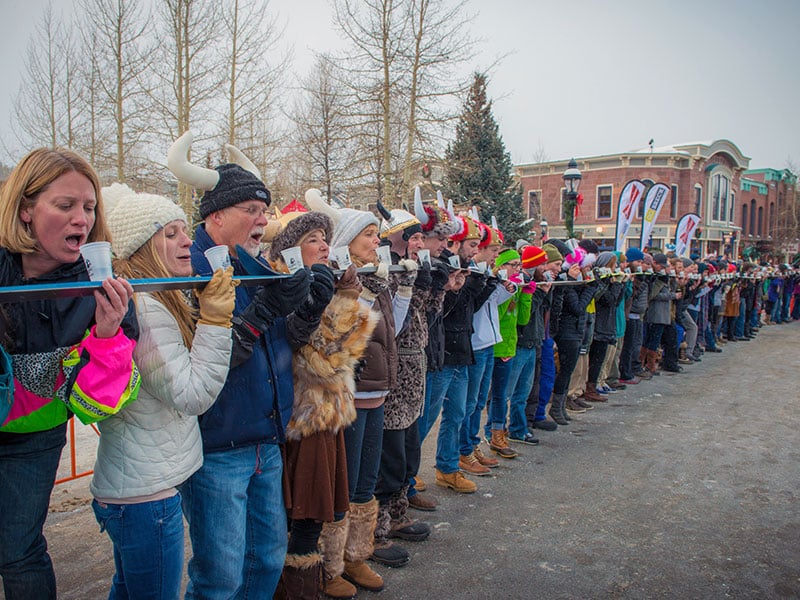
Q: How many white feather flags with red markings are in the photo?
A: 2